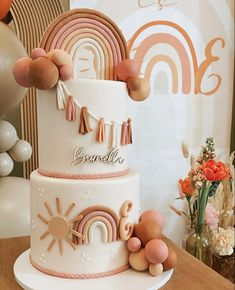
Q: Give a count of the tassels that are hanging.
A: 7